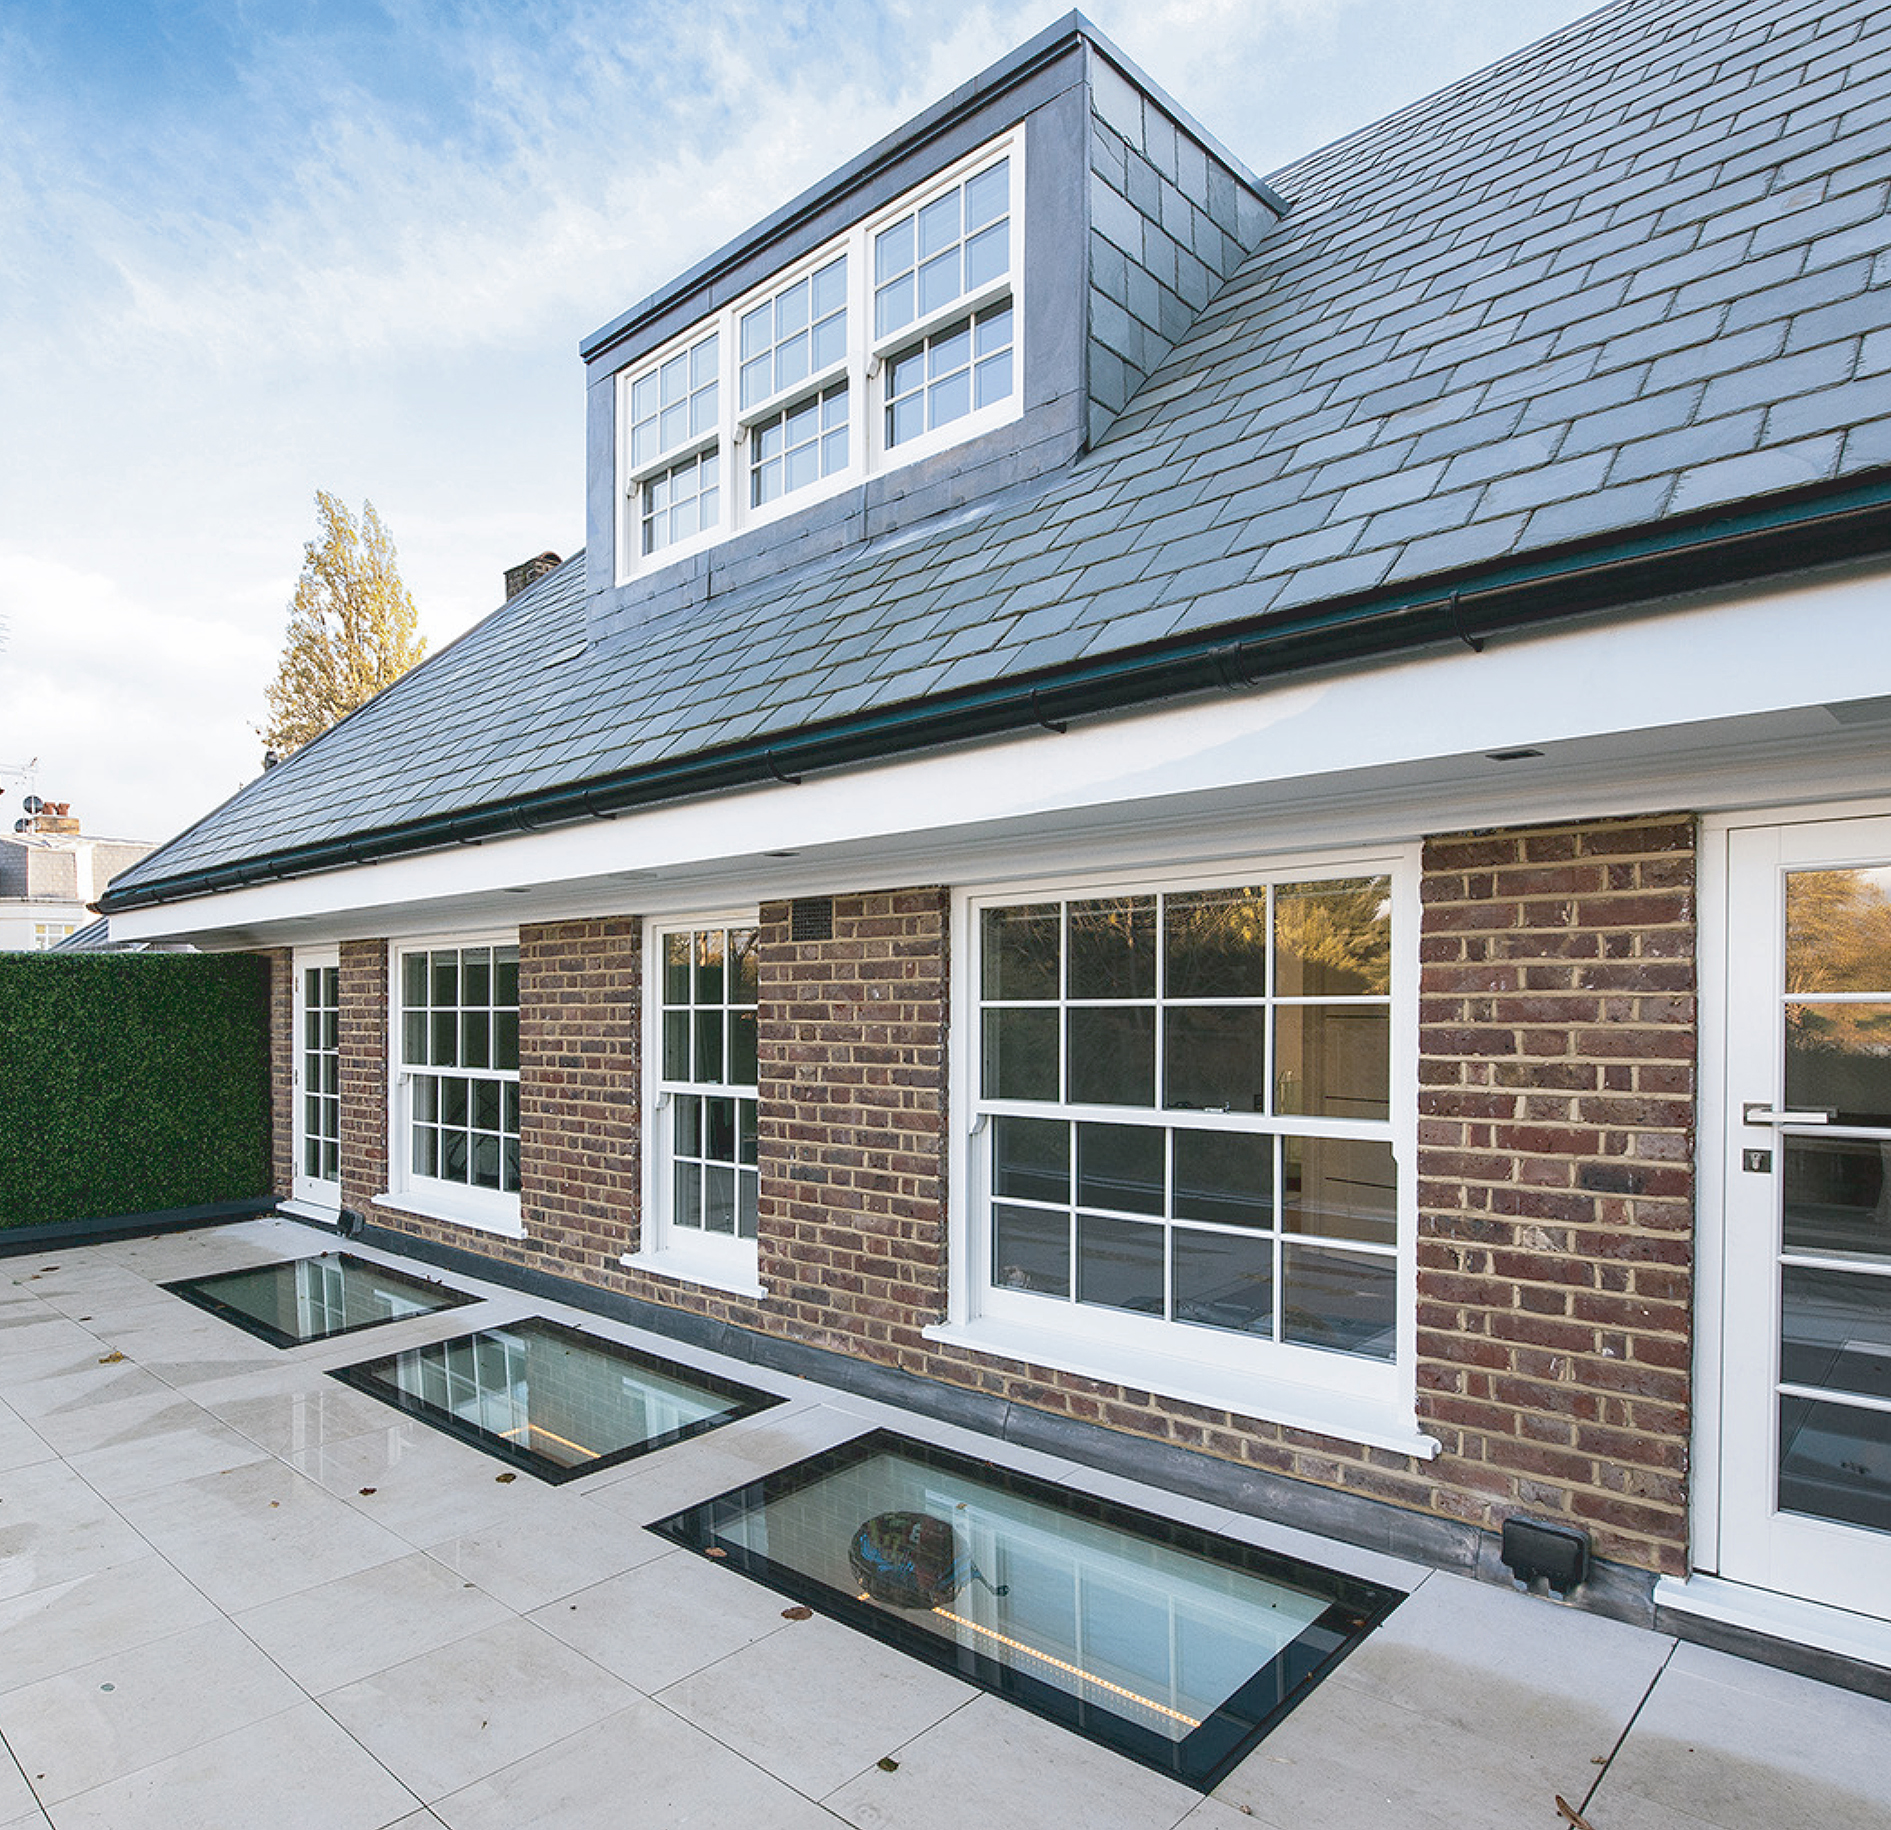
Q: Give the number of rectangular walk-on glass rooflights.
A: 3